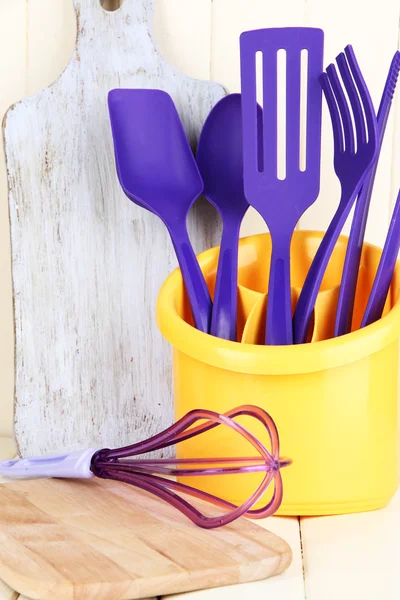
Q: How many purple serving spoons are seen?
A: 1